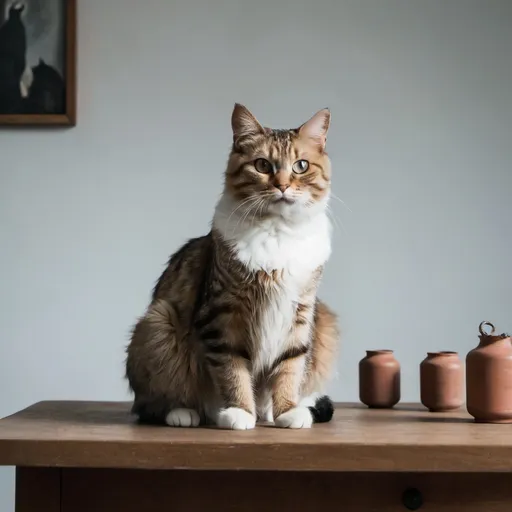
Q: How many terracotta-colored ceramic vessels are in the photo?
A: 3